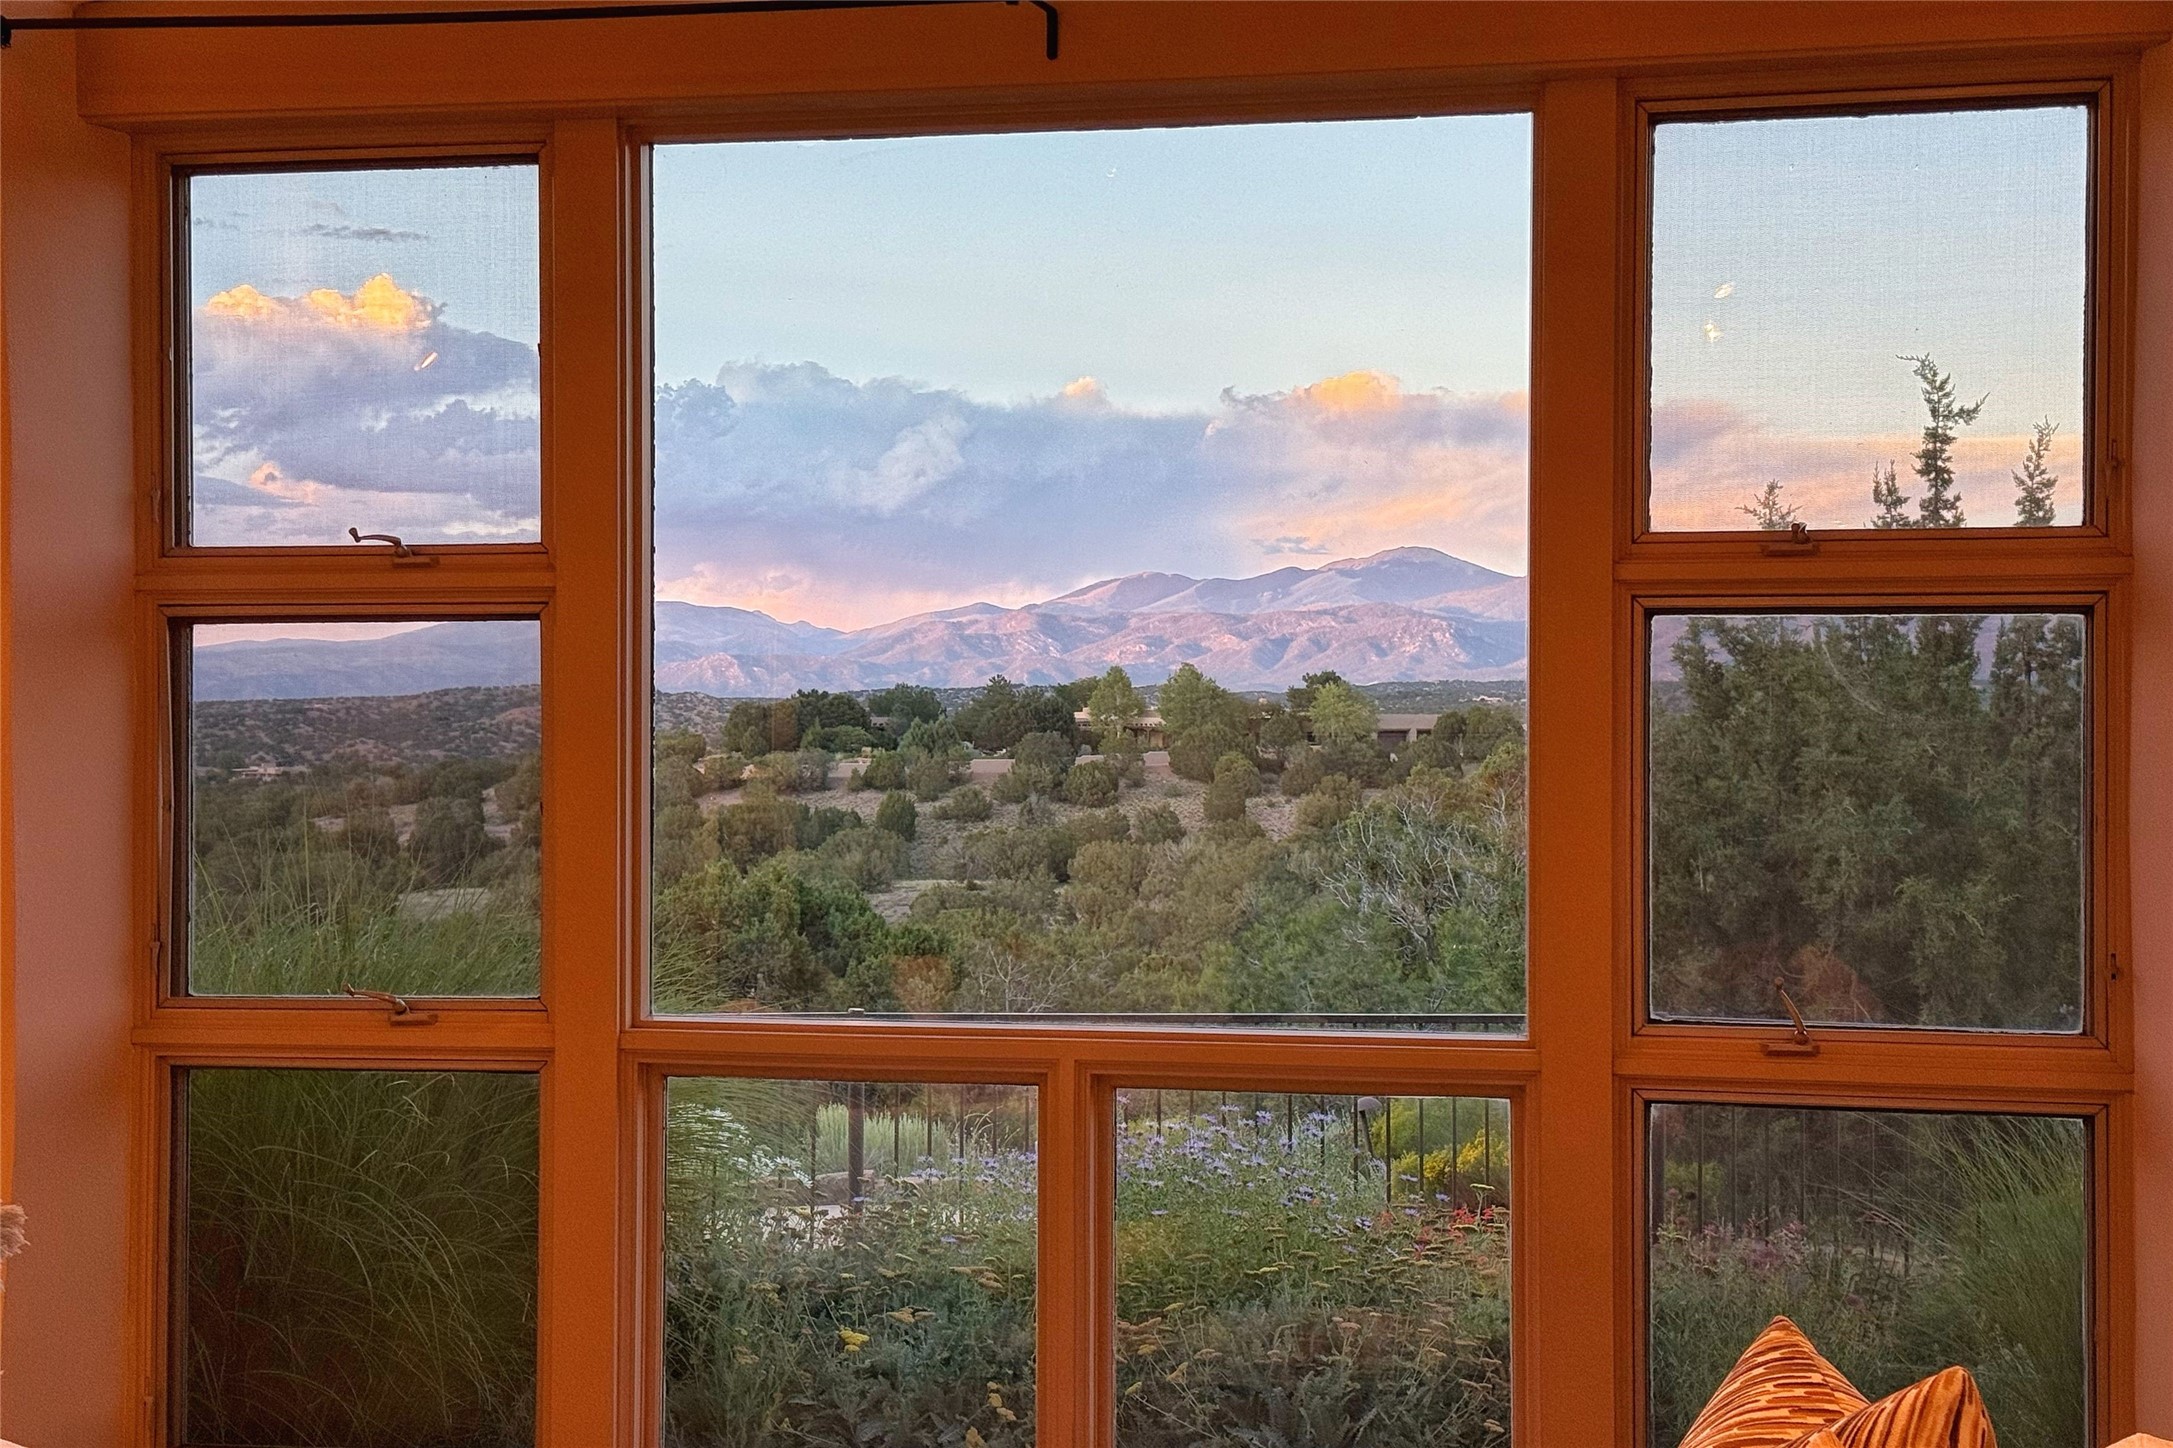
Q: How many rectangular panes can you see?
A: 9